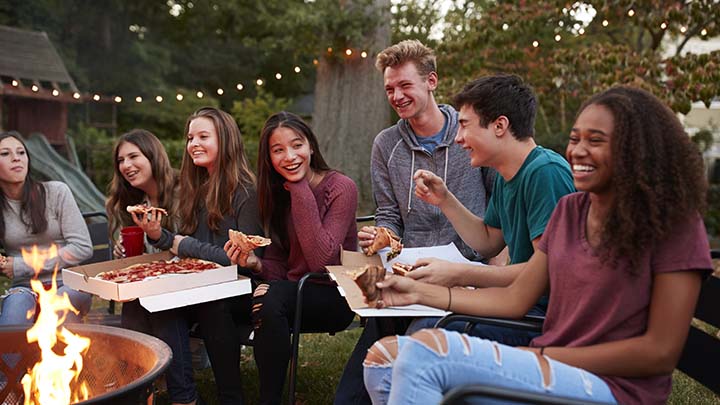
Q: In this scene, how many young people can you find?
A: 7